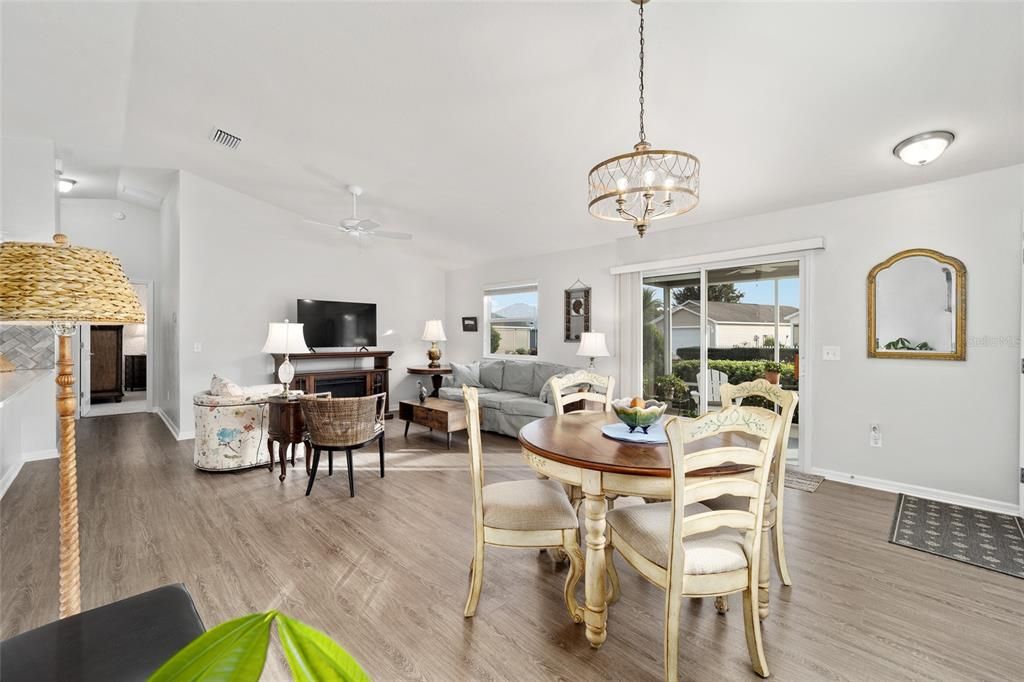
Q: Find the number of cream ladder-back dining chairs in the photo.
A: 4